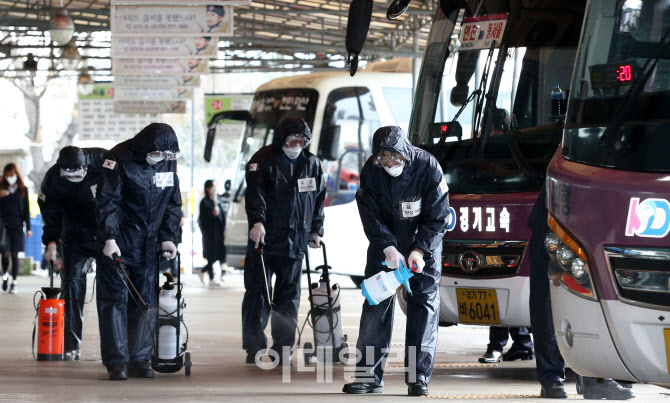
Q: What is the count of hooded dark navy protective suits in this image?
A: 4